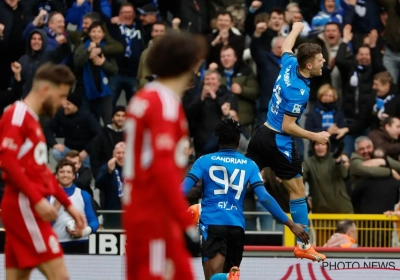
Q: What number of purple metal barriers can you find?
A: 0